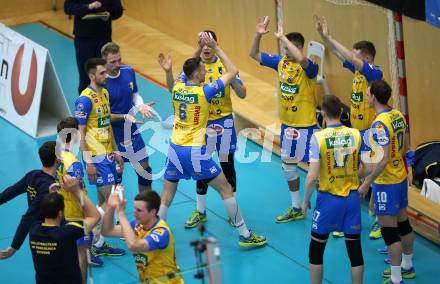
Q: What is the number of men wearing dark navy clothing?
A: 3